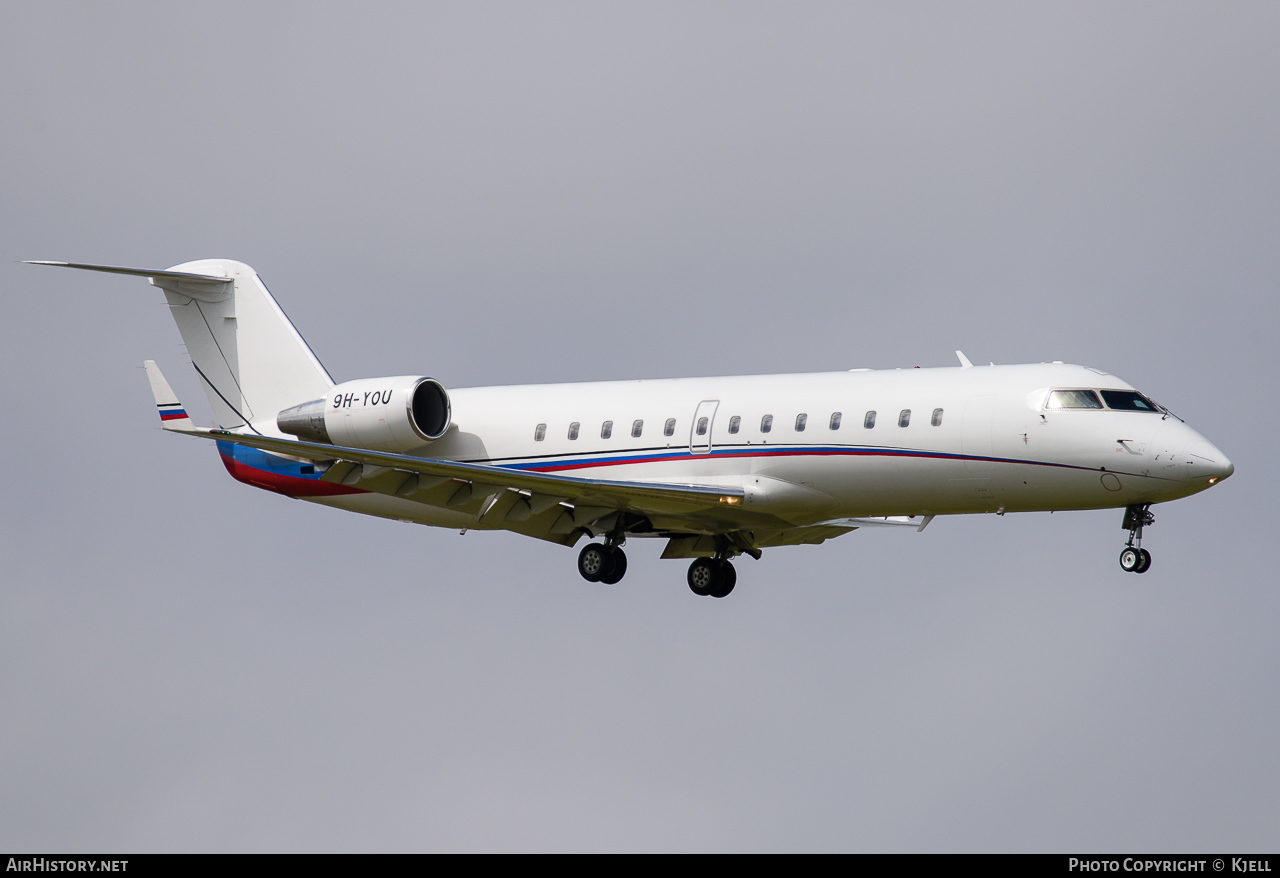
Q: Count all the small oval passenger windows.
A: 13